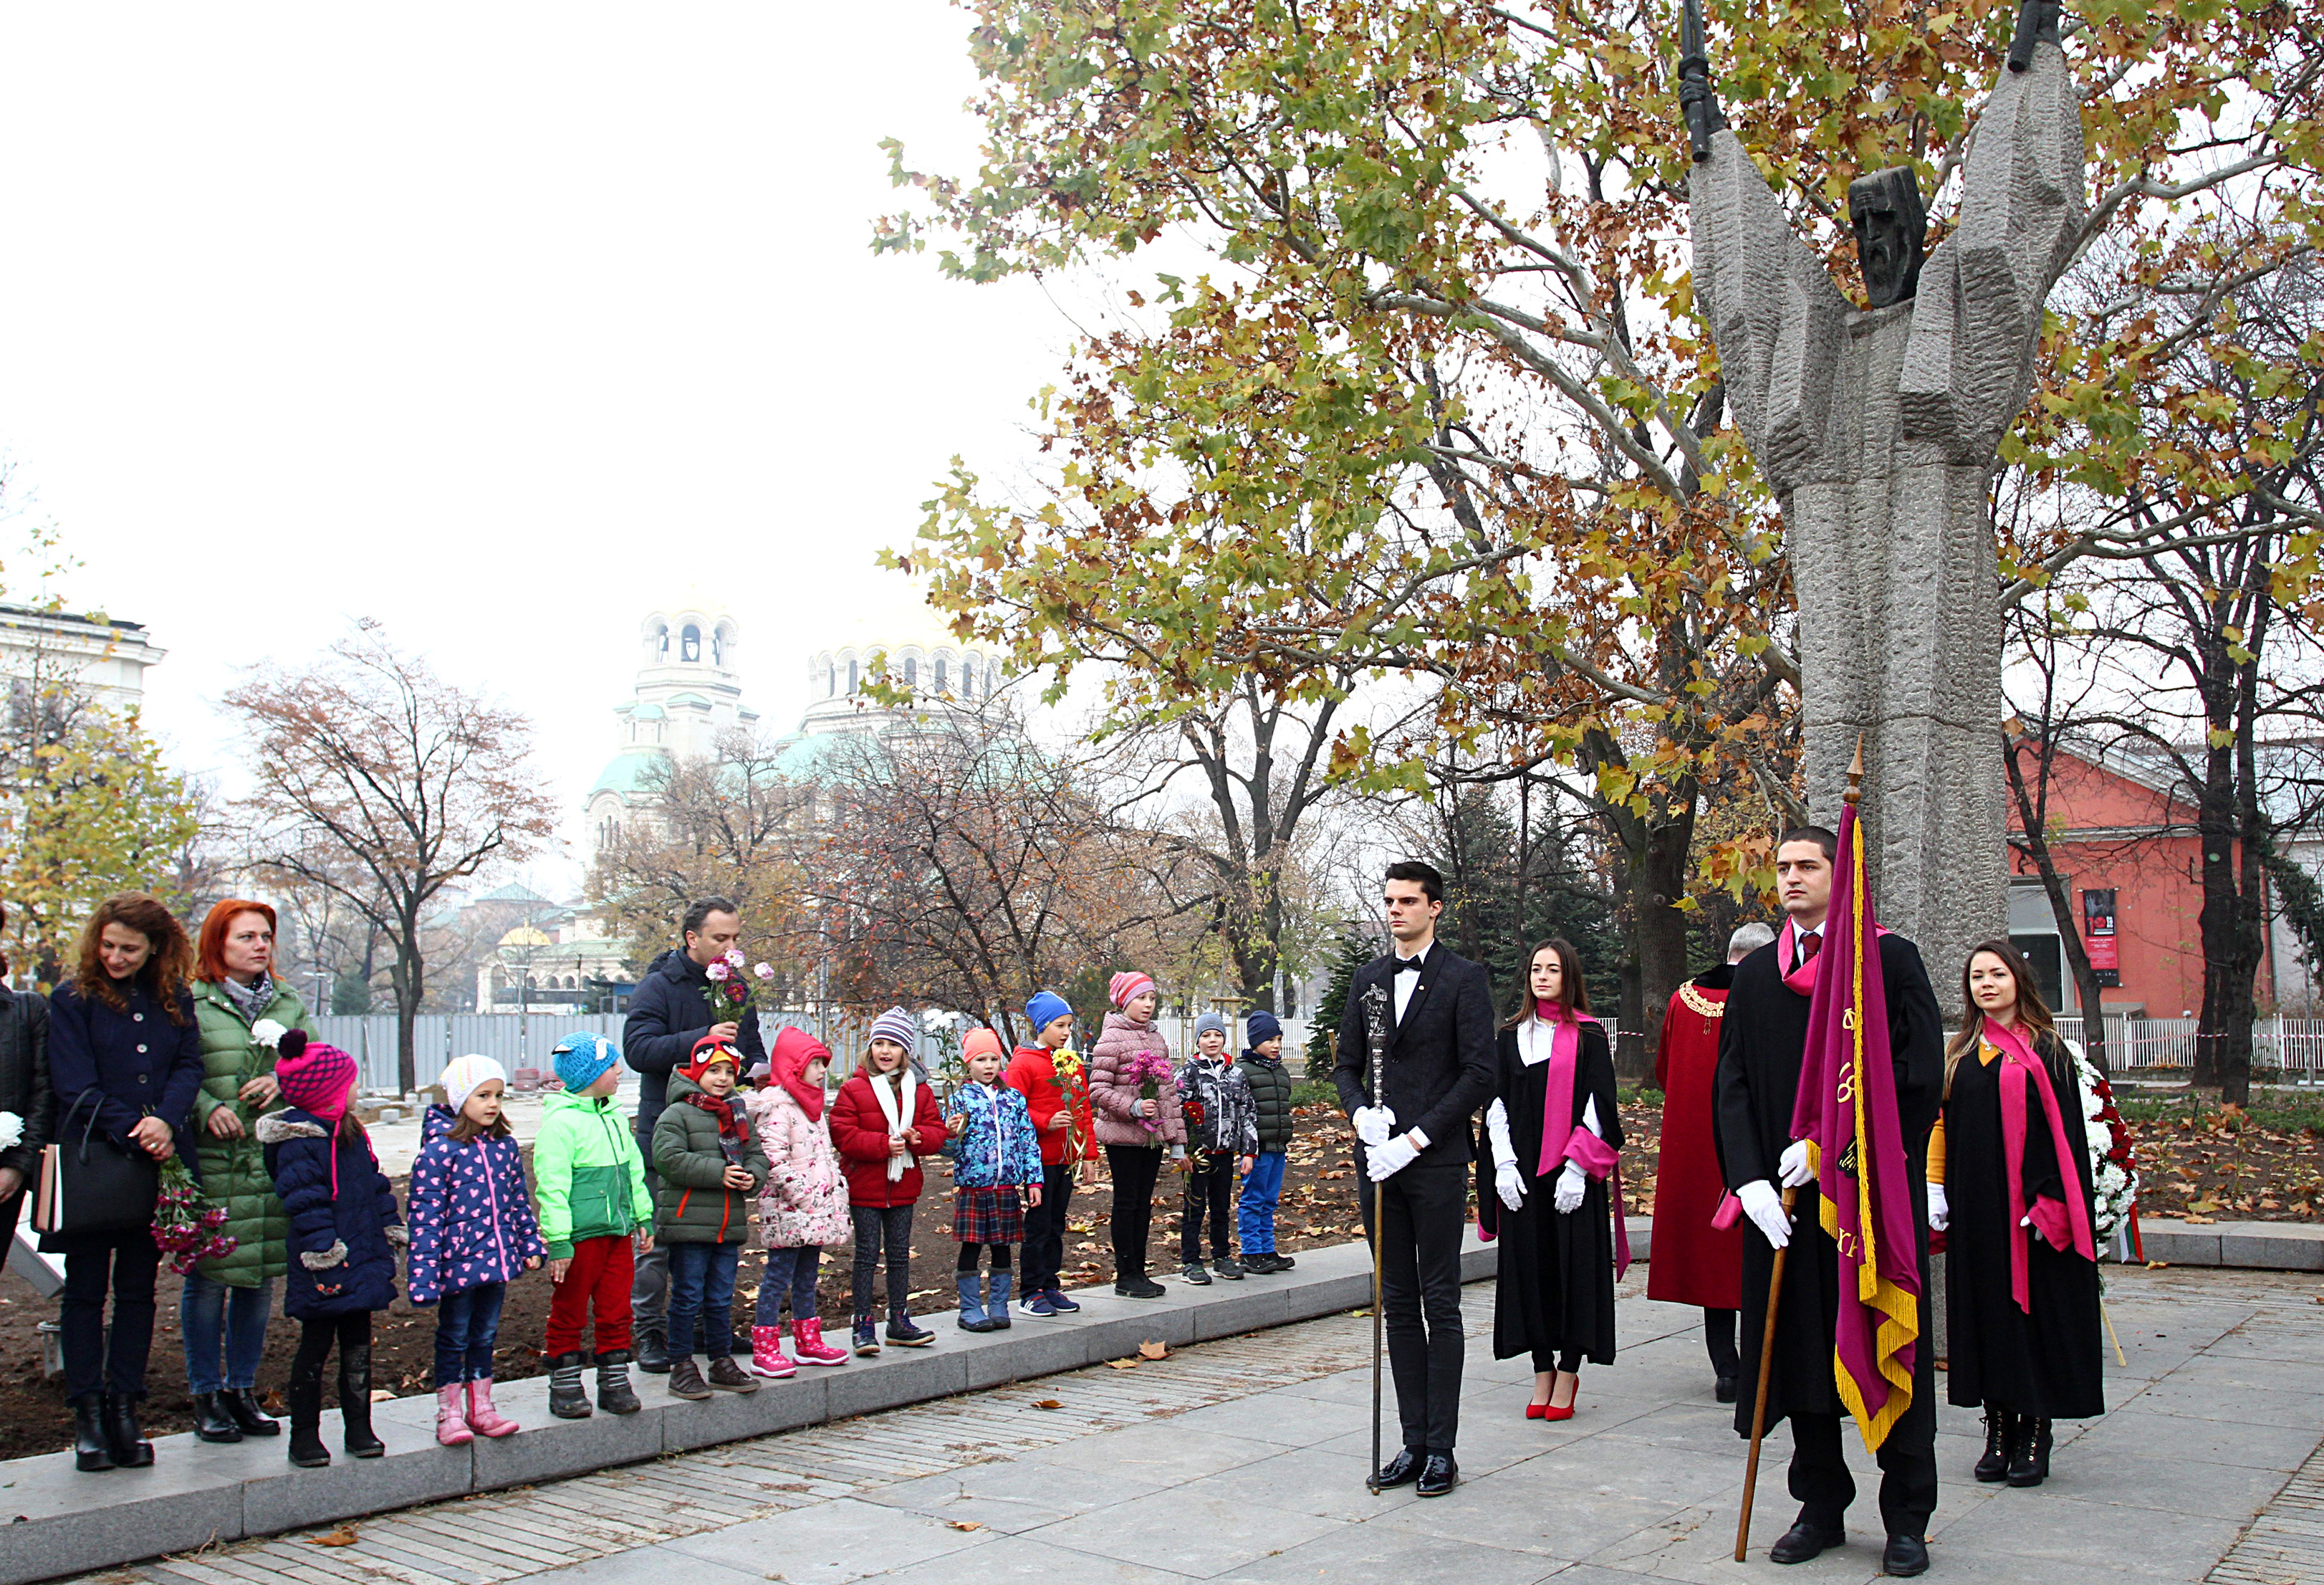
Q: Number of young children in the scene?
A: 11